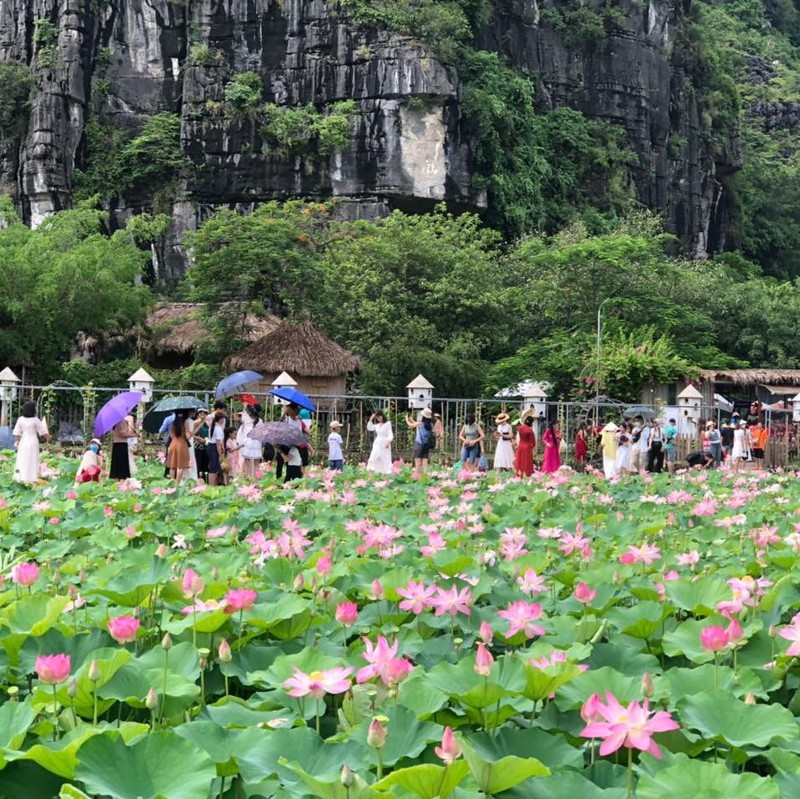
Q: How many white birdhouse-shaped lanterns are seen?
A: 7